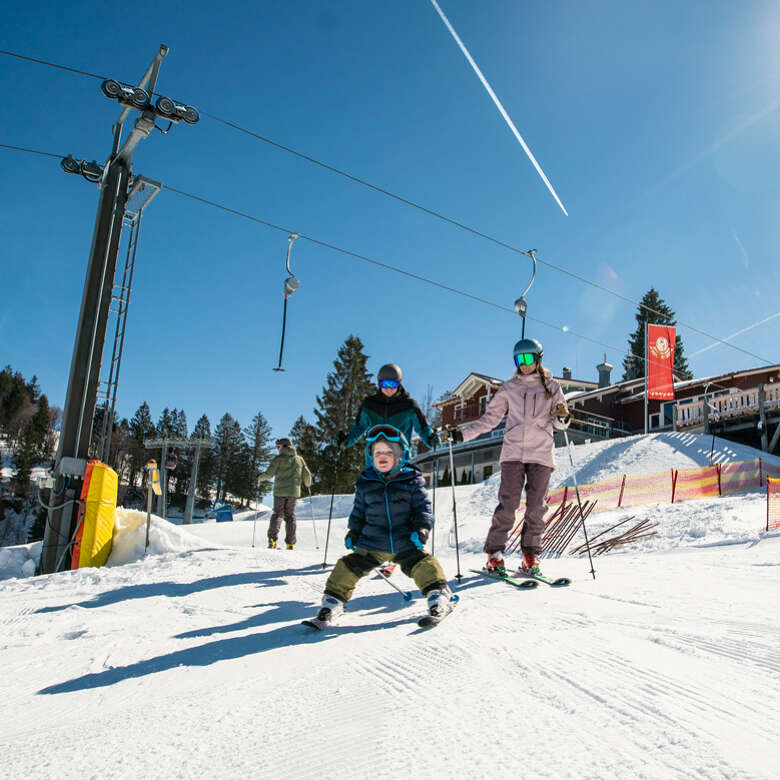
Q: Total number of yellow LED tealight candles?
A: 0